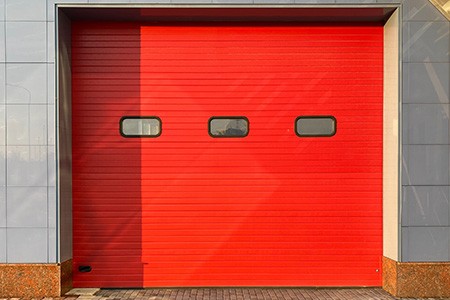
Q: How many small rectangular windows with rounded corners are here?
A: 3